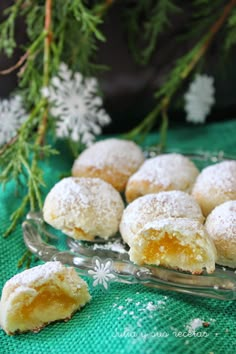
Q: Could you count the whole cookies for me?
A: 6